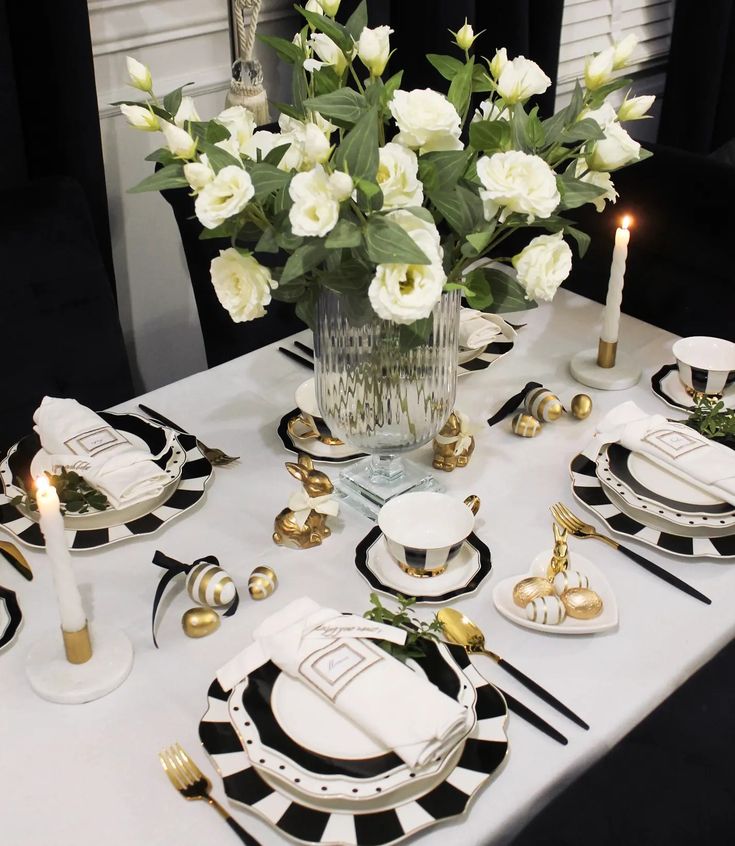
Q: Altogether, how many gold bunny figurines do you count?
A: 3